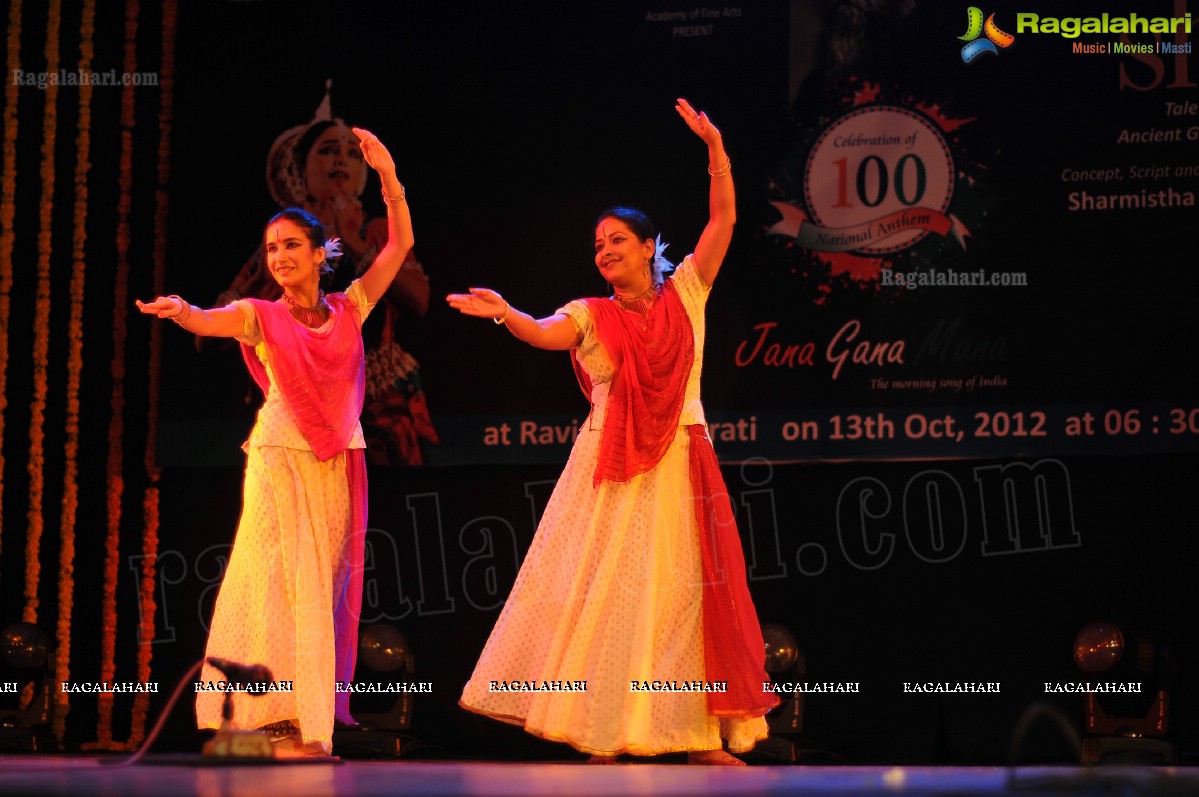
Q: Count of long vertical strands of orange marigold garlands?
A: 5